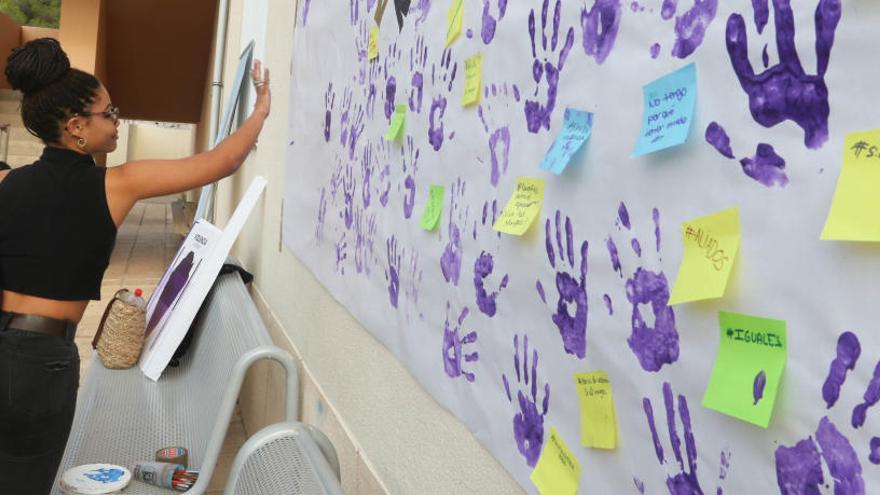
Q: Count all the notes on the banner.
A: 13